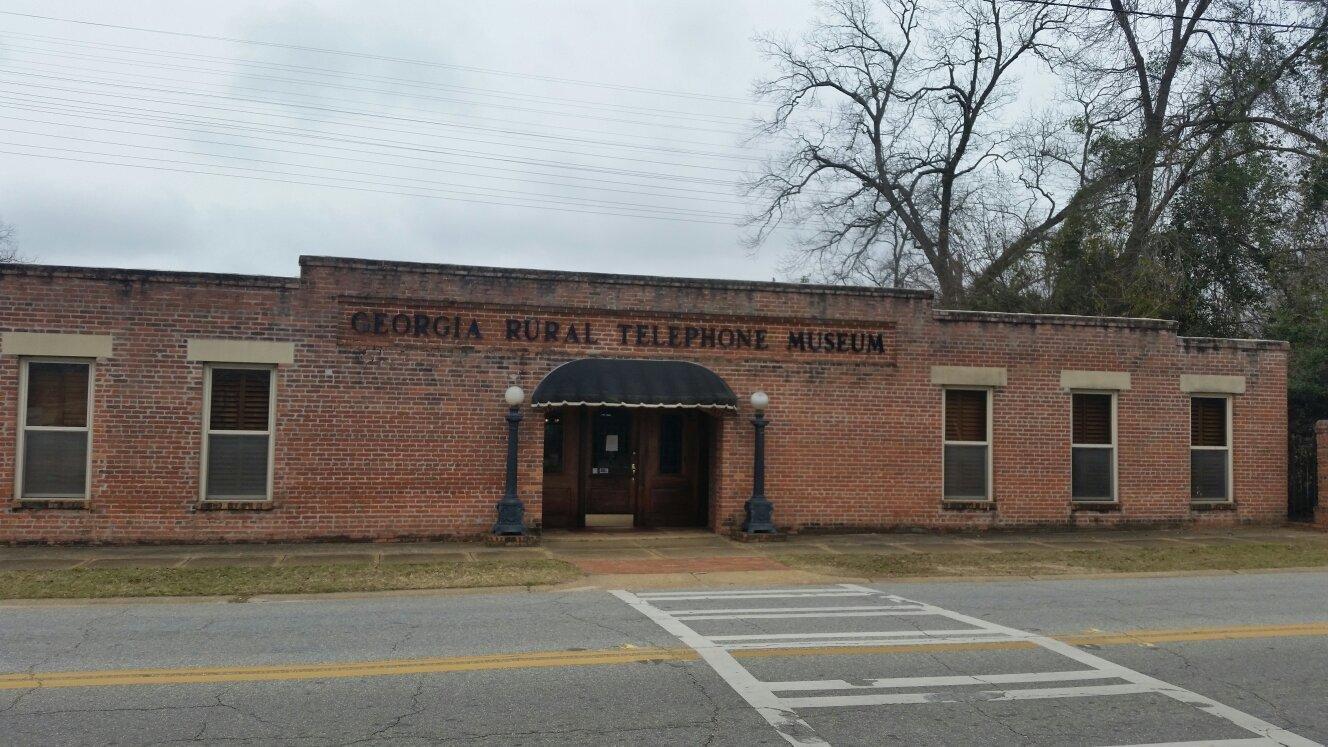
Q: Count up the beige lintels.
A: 5